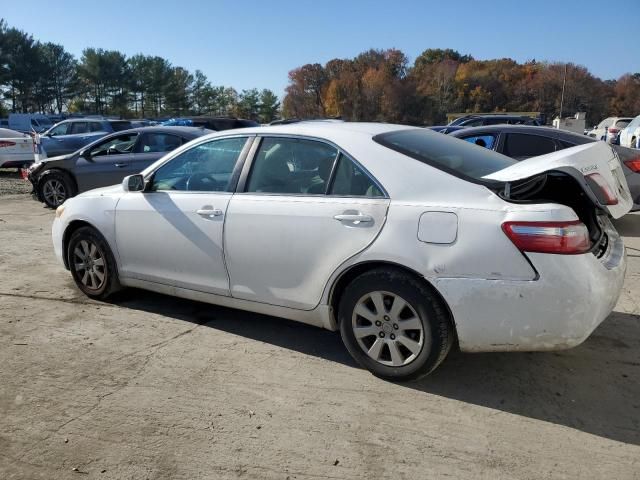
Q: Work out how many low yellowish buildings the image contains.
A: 1